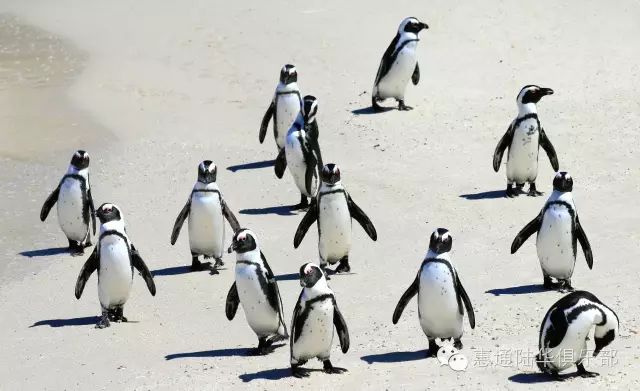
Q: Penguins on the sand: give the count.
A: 13